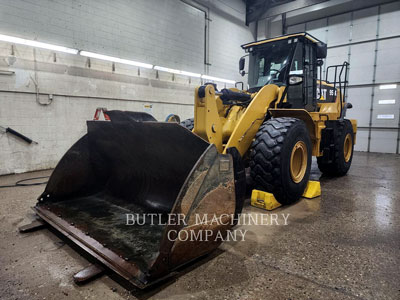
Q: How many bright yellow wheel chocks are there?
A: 2